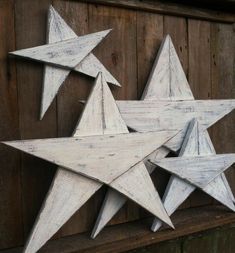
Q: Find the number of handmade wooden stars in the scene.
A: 4